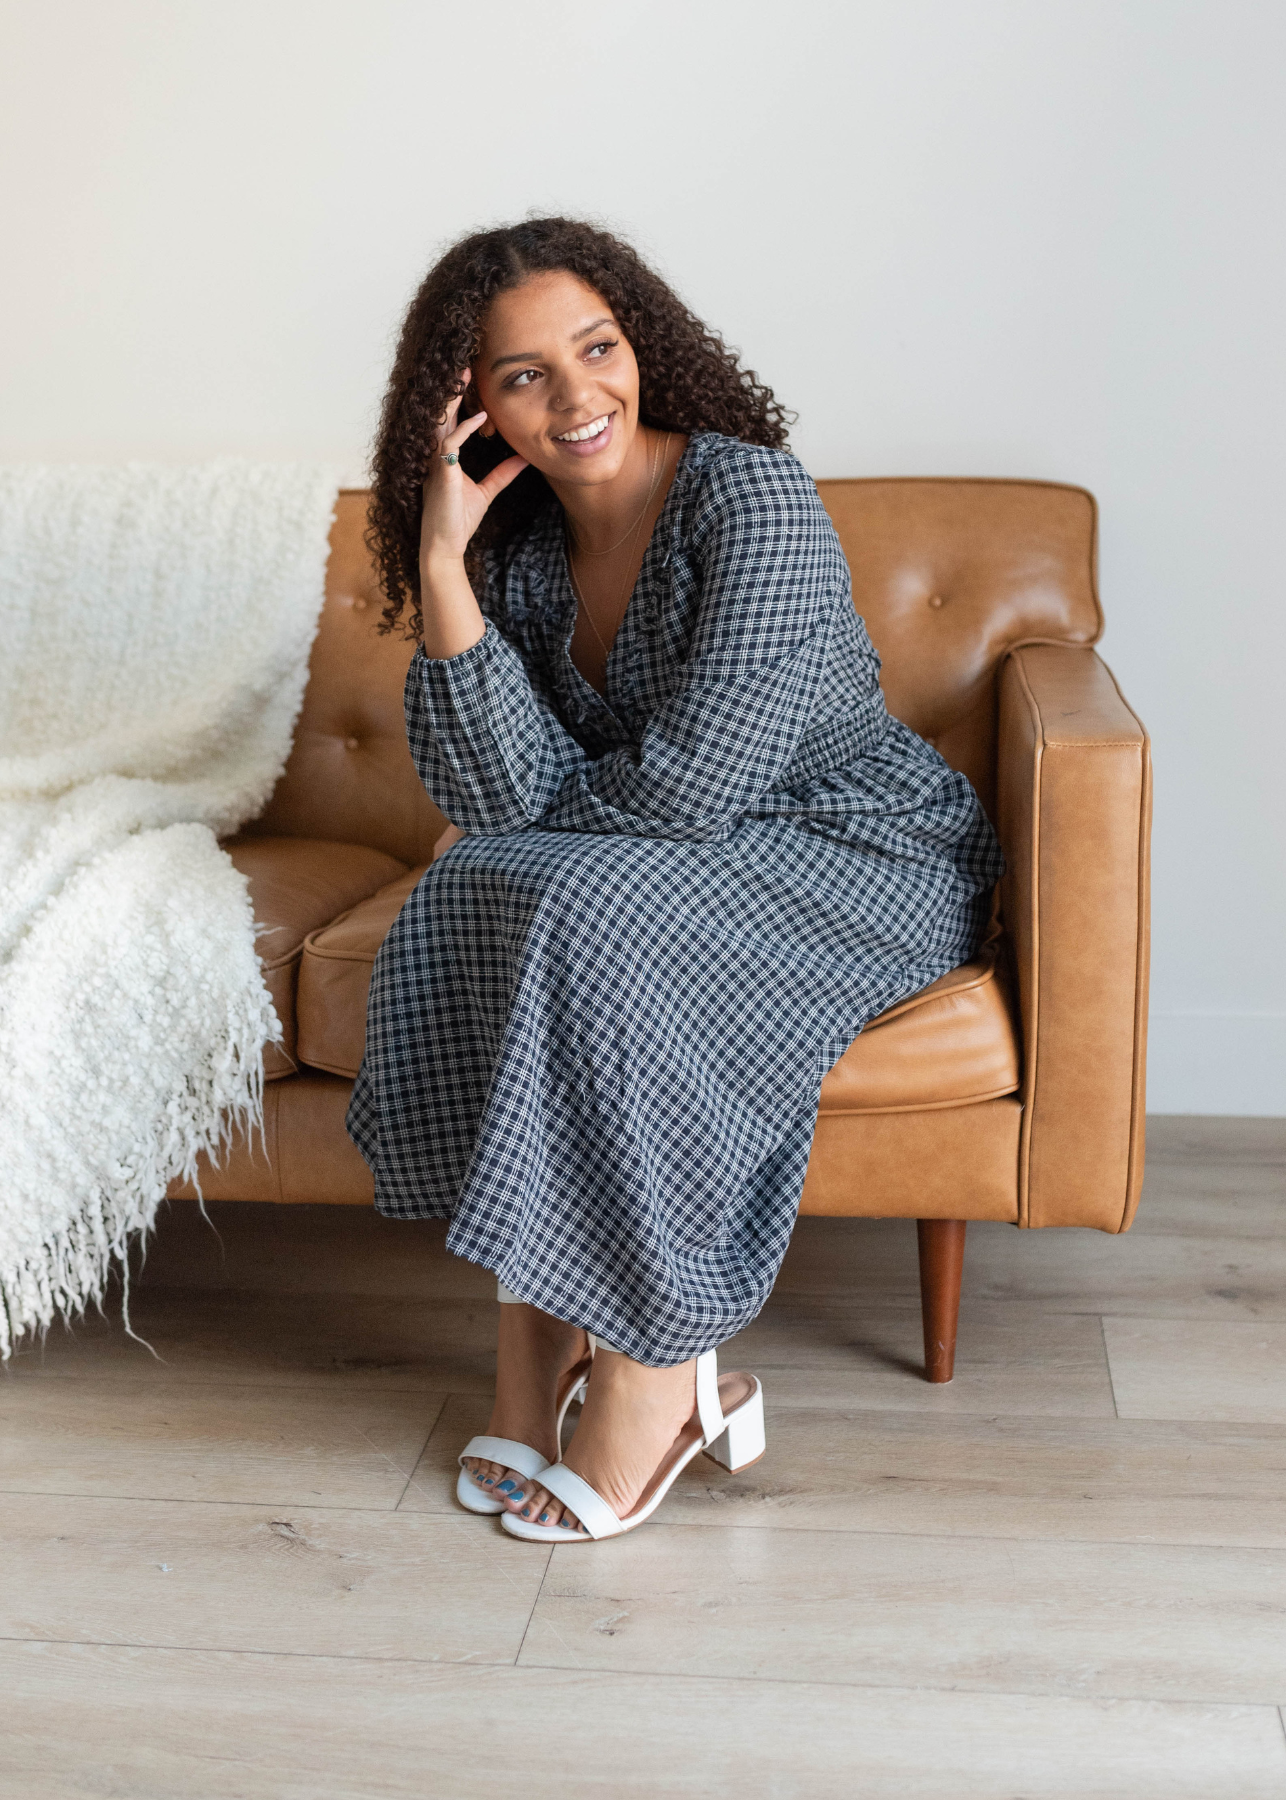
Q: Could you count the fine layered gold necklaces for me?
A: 2